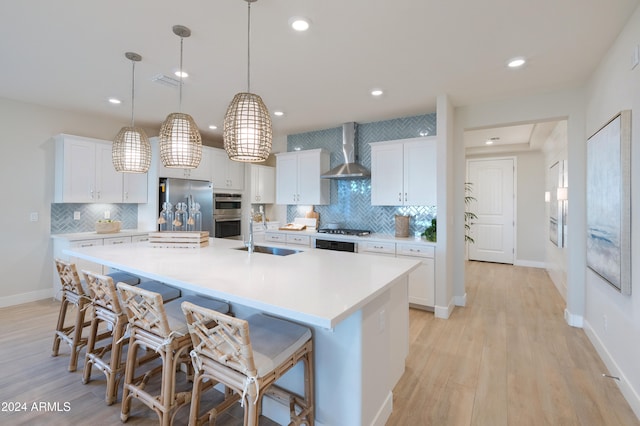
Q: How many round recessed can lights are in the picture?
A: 8